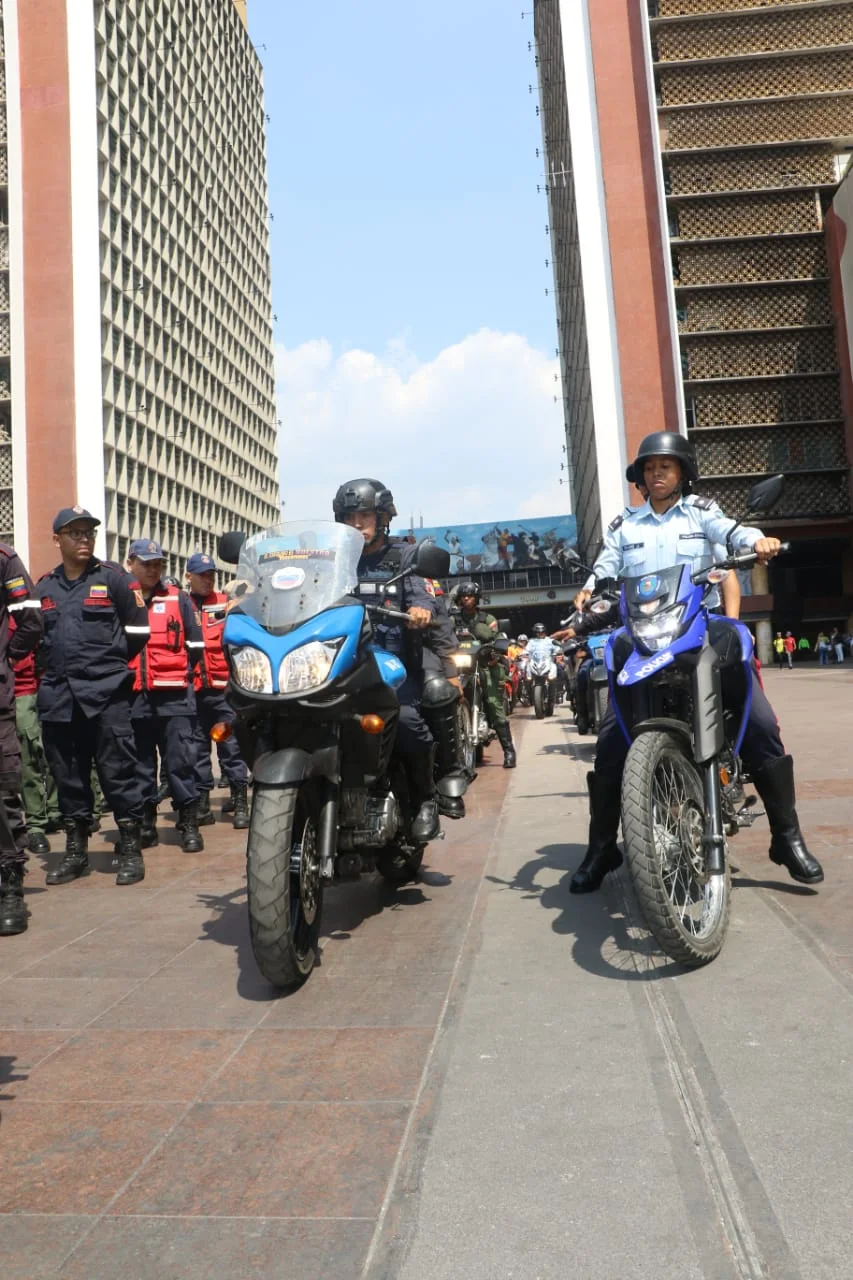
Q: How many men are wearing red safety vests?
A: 2